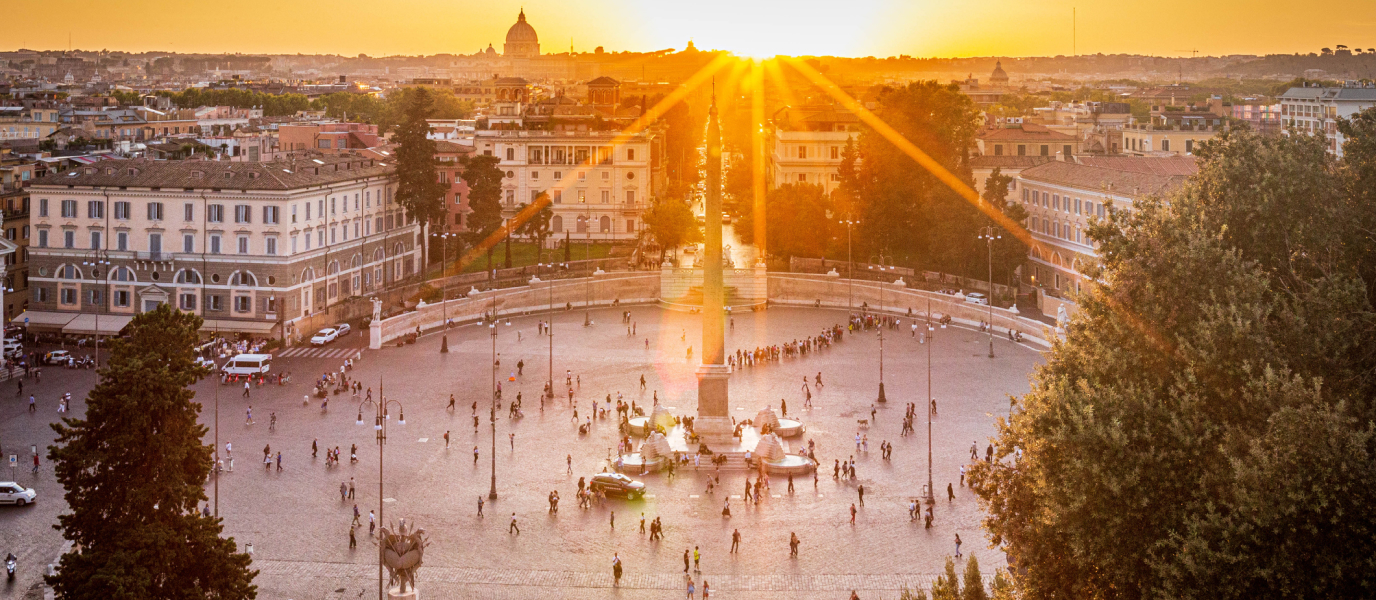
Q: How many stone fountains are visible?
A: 4